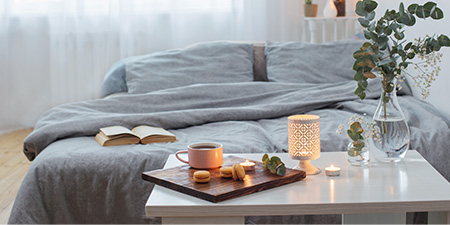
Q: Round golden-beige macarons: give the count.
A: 3